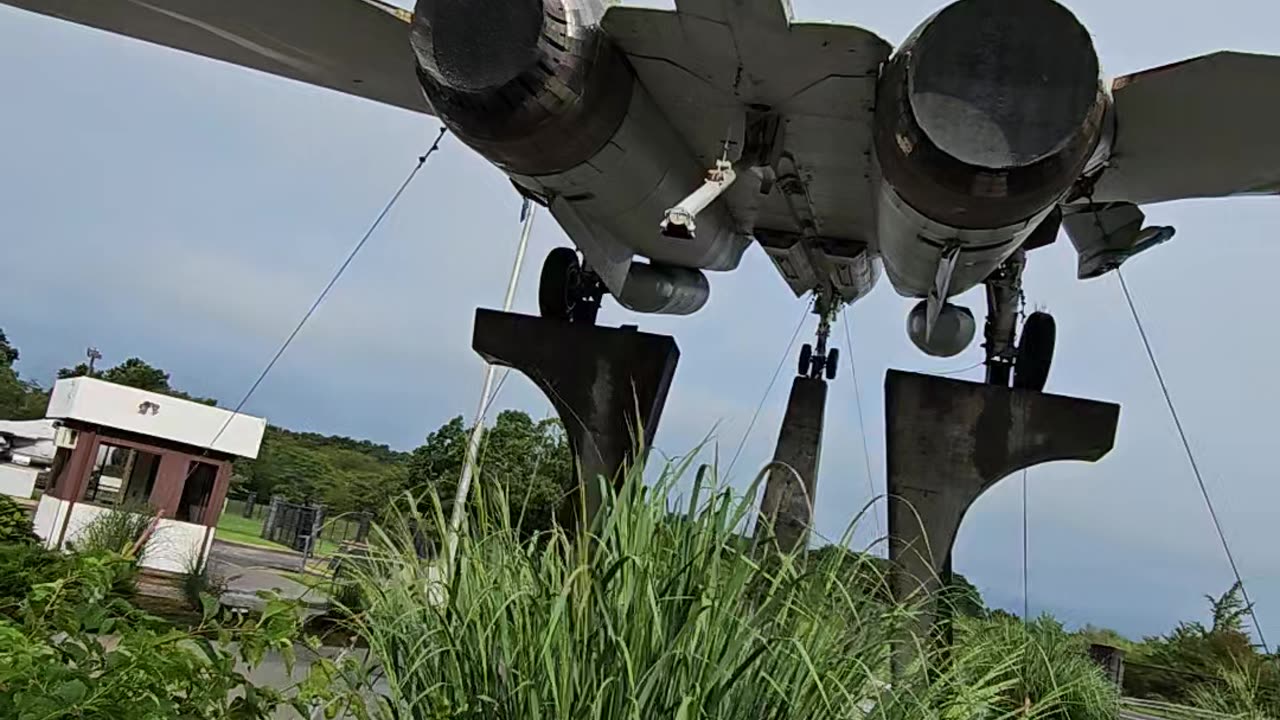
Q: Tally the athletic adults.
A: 0